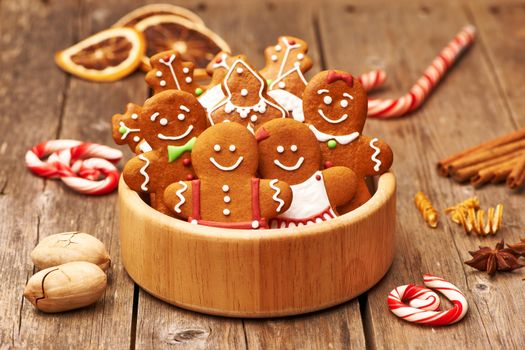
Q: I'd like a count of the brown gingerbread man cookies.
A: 4